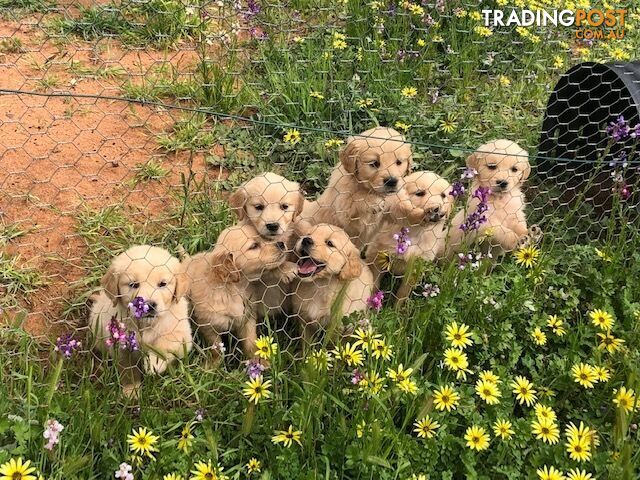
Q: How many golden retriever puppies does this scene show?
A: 7